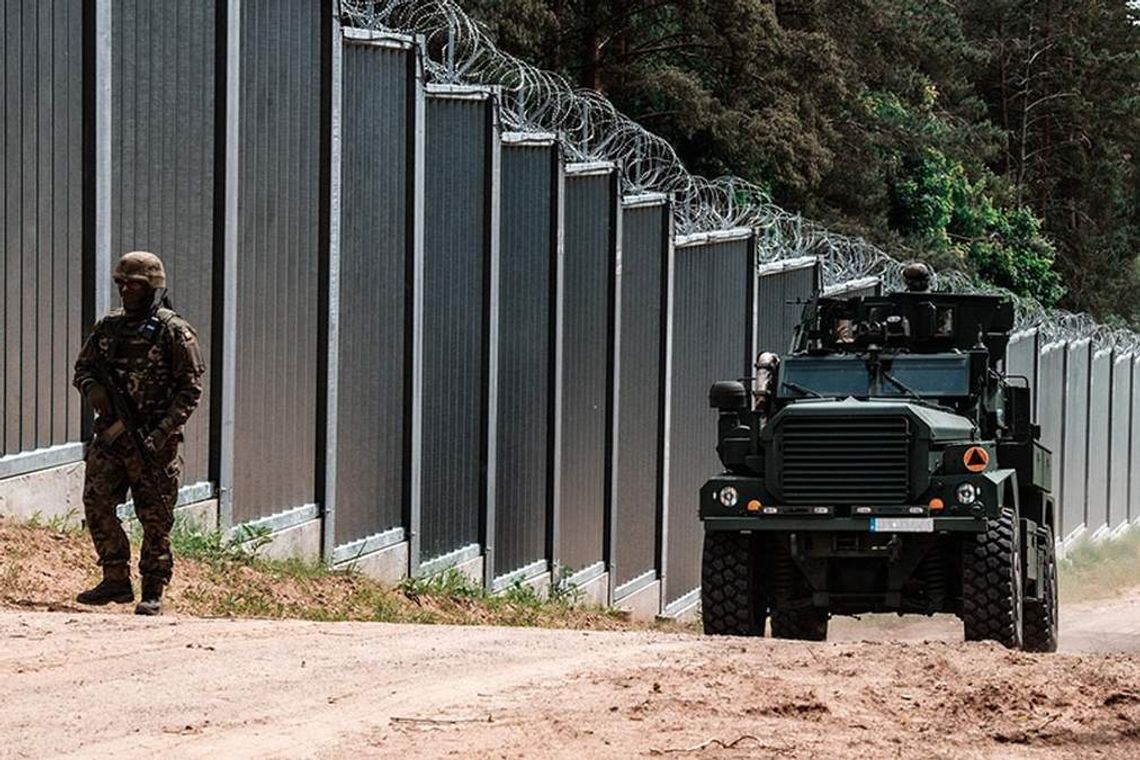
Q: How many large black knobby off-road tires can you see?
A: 4